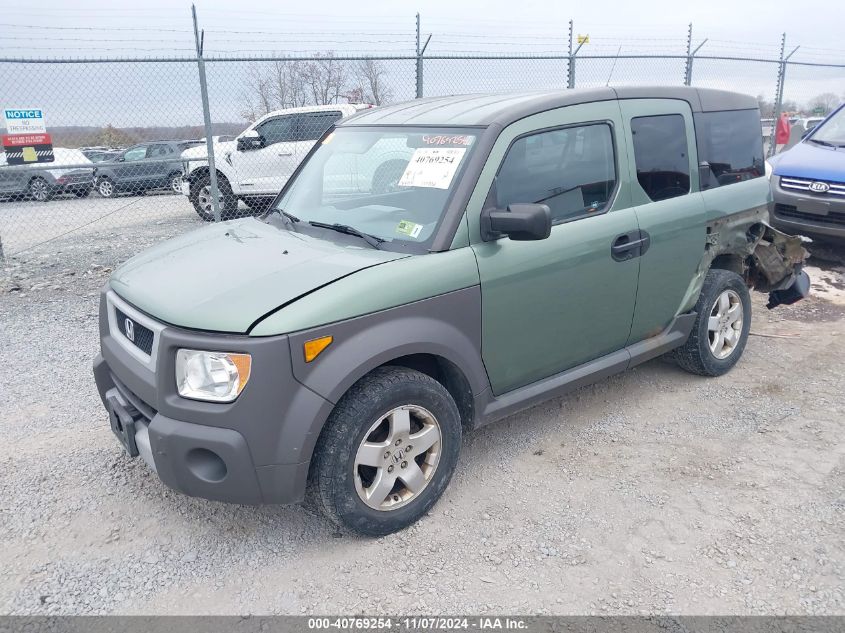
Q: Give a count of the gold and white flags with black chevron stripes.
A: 0